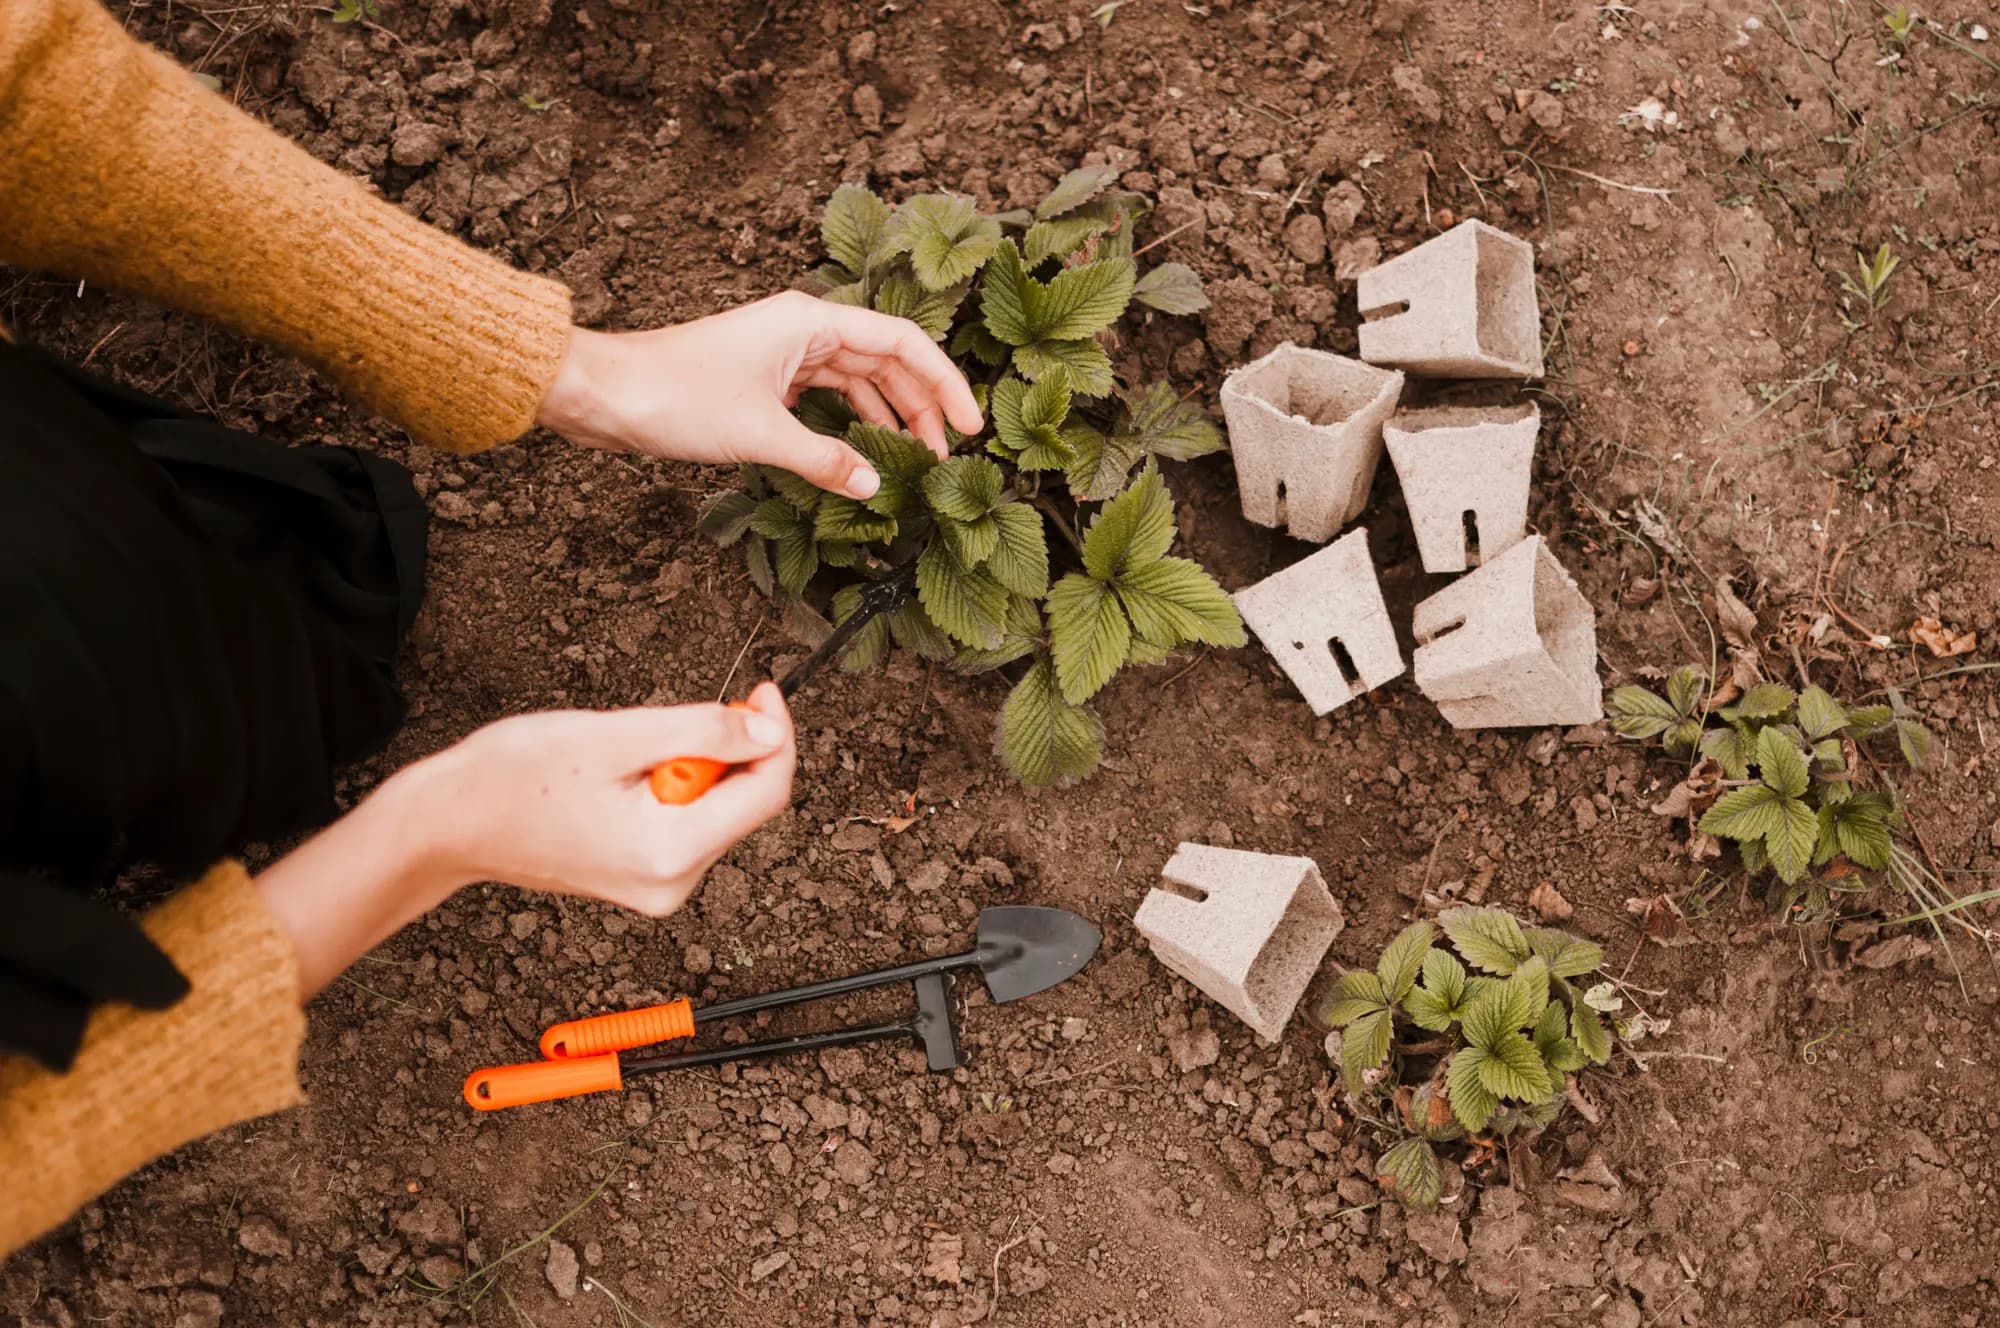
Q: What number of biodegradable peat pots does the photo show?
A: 6